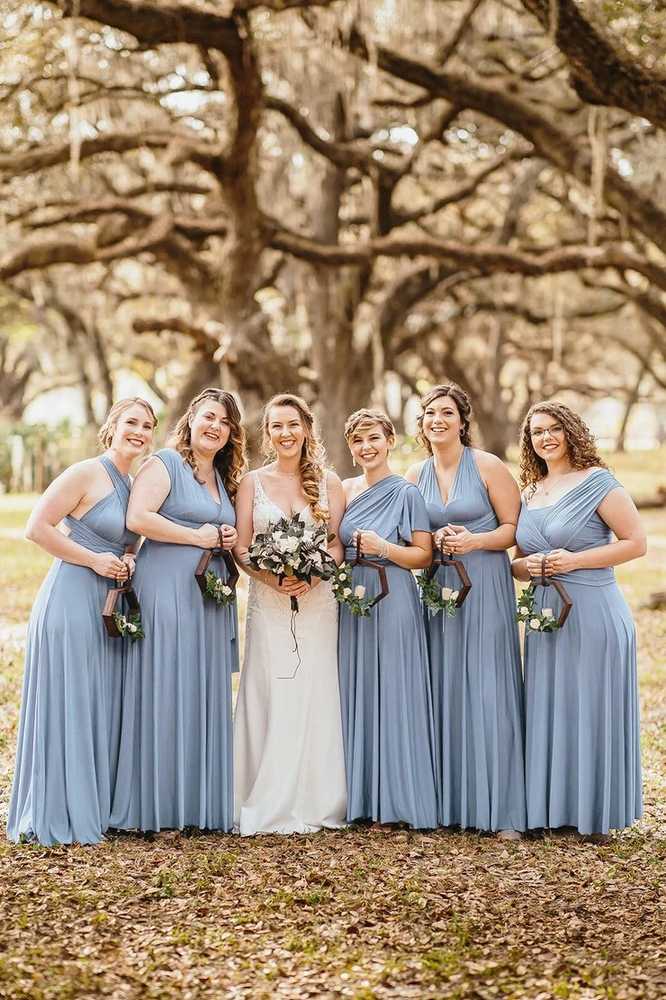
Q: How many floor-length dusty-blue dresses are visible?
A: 5